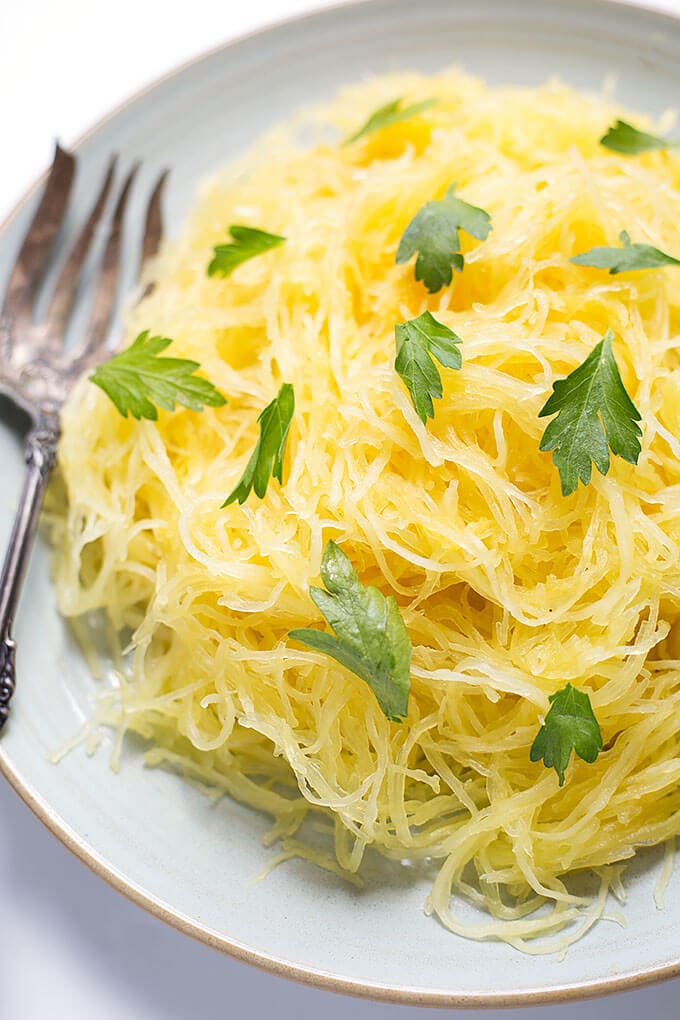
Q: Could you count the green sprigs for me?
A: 11